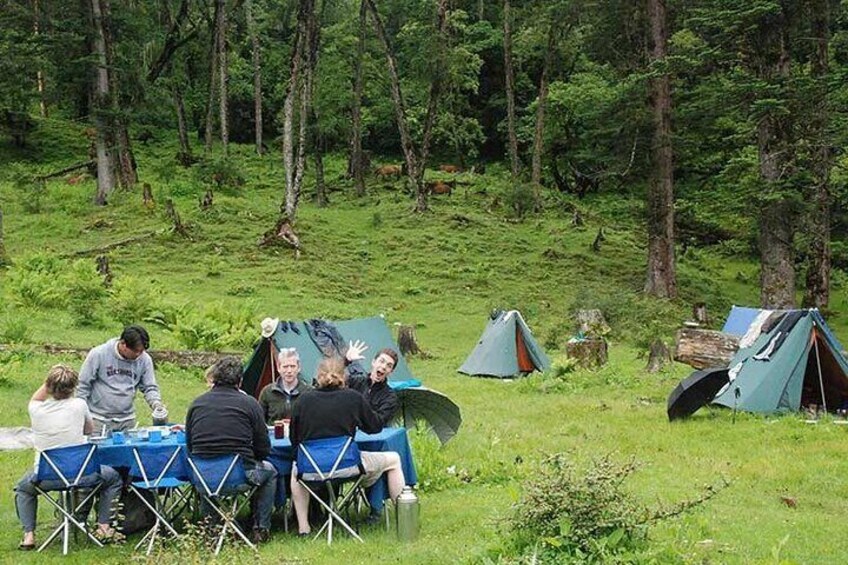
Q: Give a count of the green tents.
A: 3